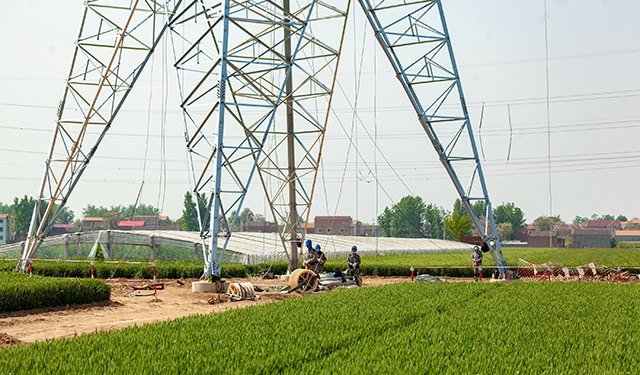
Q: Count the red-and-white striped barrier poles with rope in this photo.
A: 7